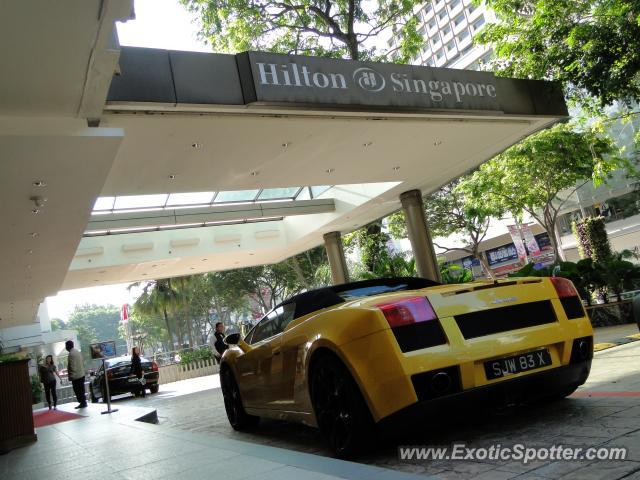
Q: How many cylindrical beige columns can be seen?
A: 2